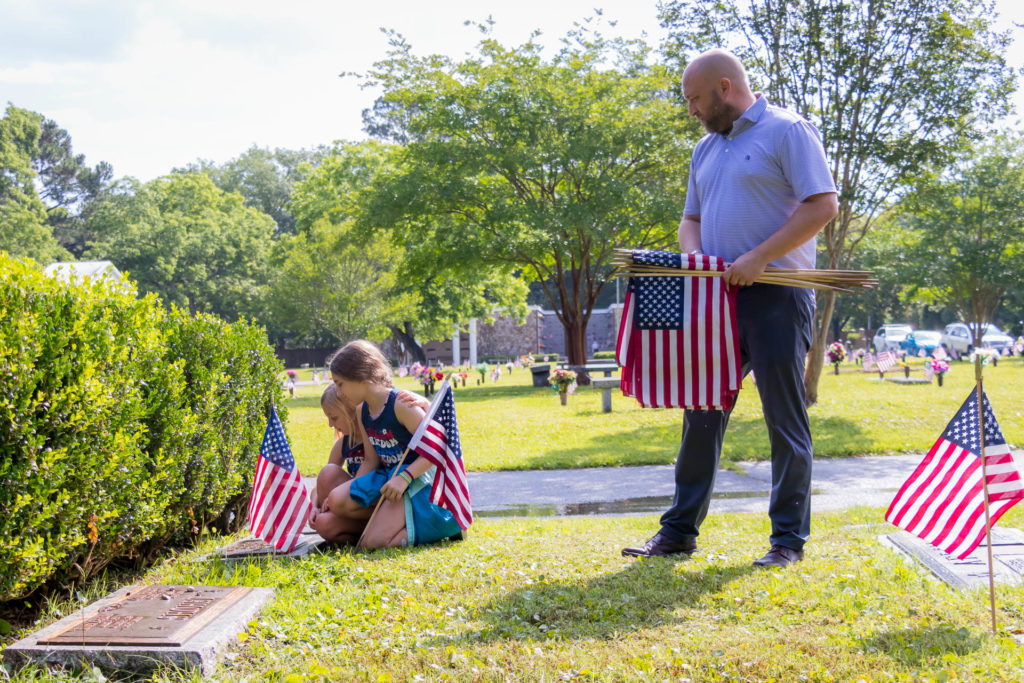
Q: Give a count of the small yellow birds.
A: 0